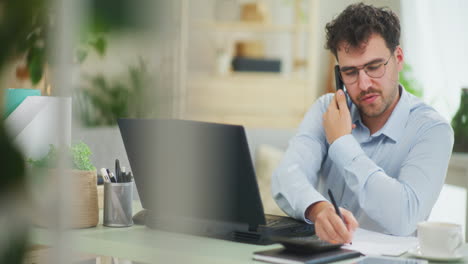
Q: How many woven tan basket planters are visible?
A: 1